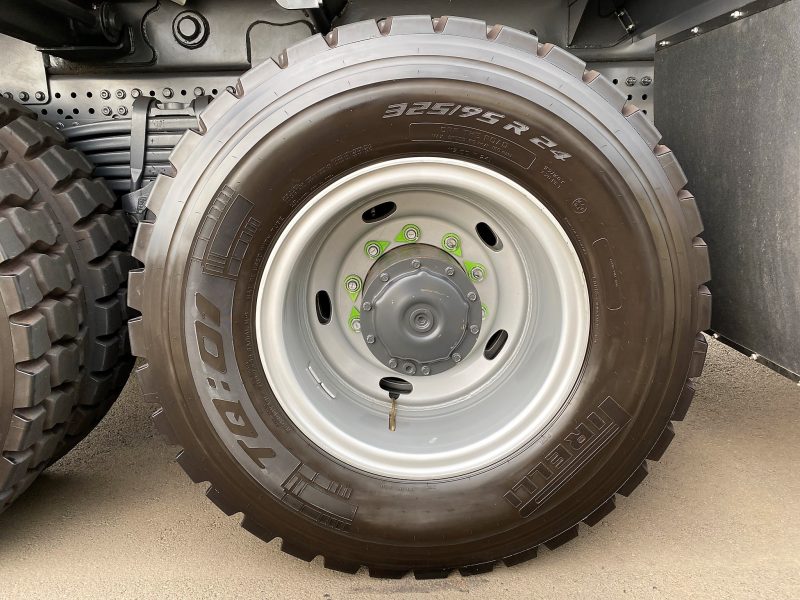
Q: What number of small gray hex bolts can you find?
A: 10